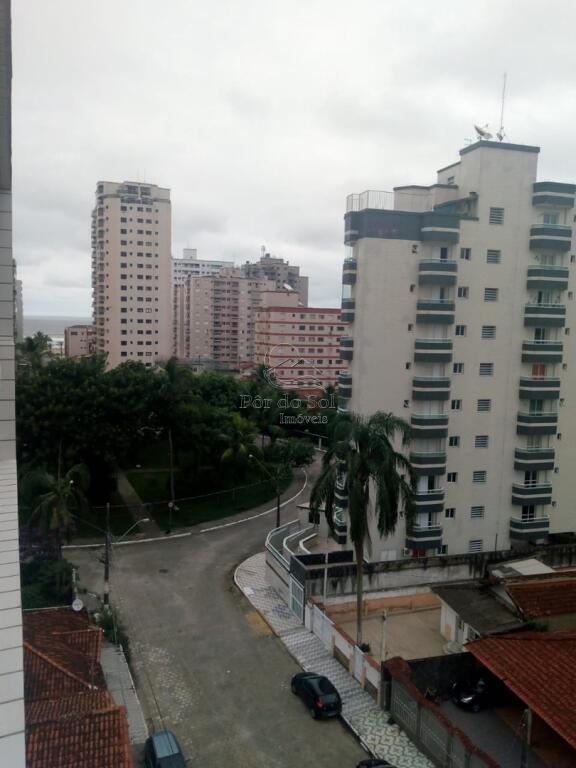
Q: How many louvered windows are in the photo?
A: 10